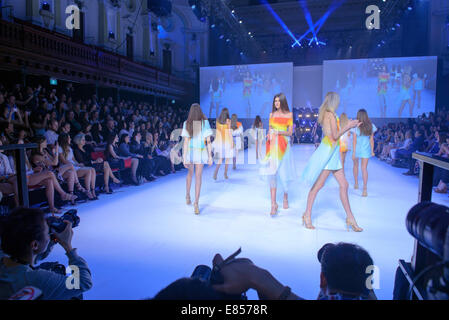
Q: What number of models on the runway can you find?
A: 8